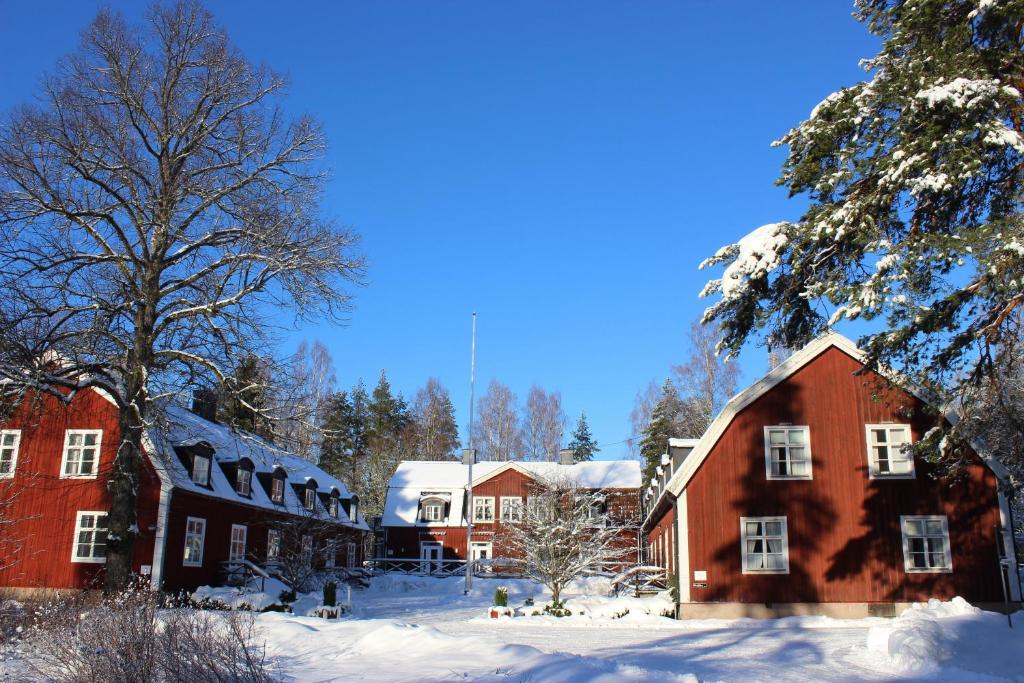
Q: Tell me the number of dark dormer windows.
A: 6